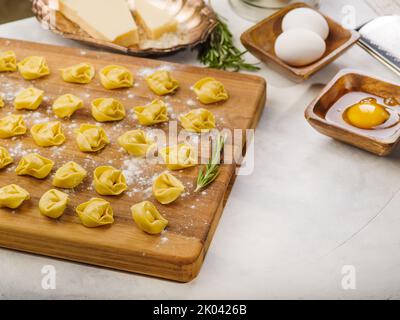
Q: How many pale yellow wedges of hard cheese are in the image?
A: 2